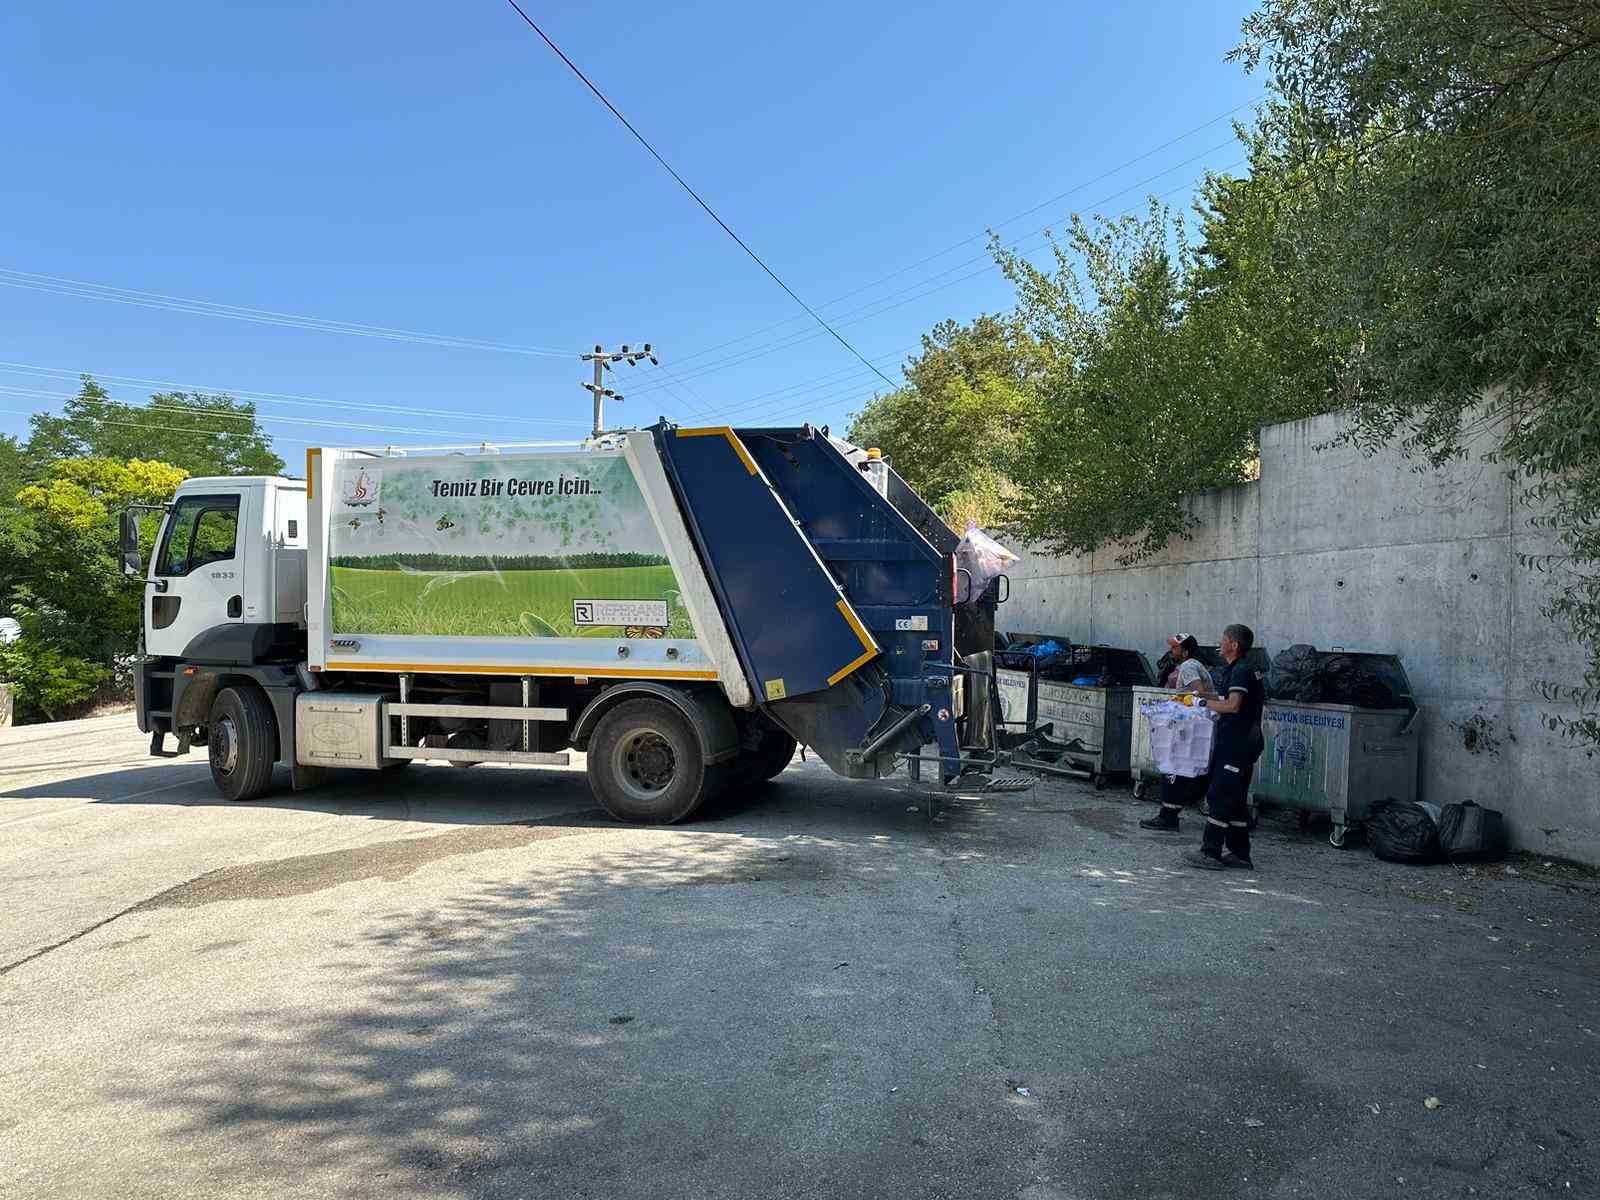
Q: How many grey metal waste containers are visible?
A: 4